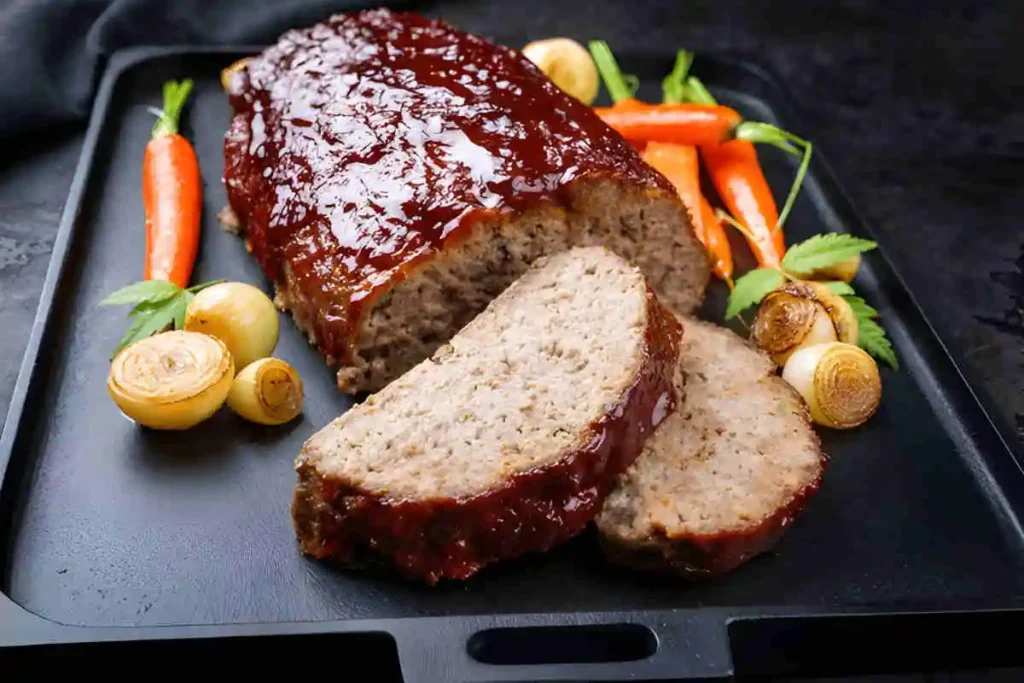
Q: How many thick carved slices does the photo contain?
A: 2